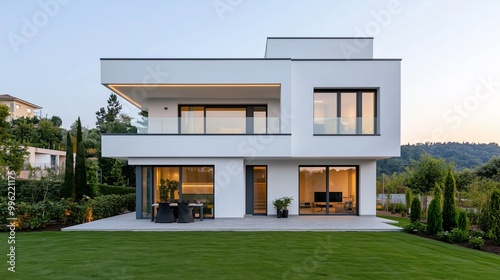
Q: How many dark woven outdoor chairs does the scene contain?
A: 2